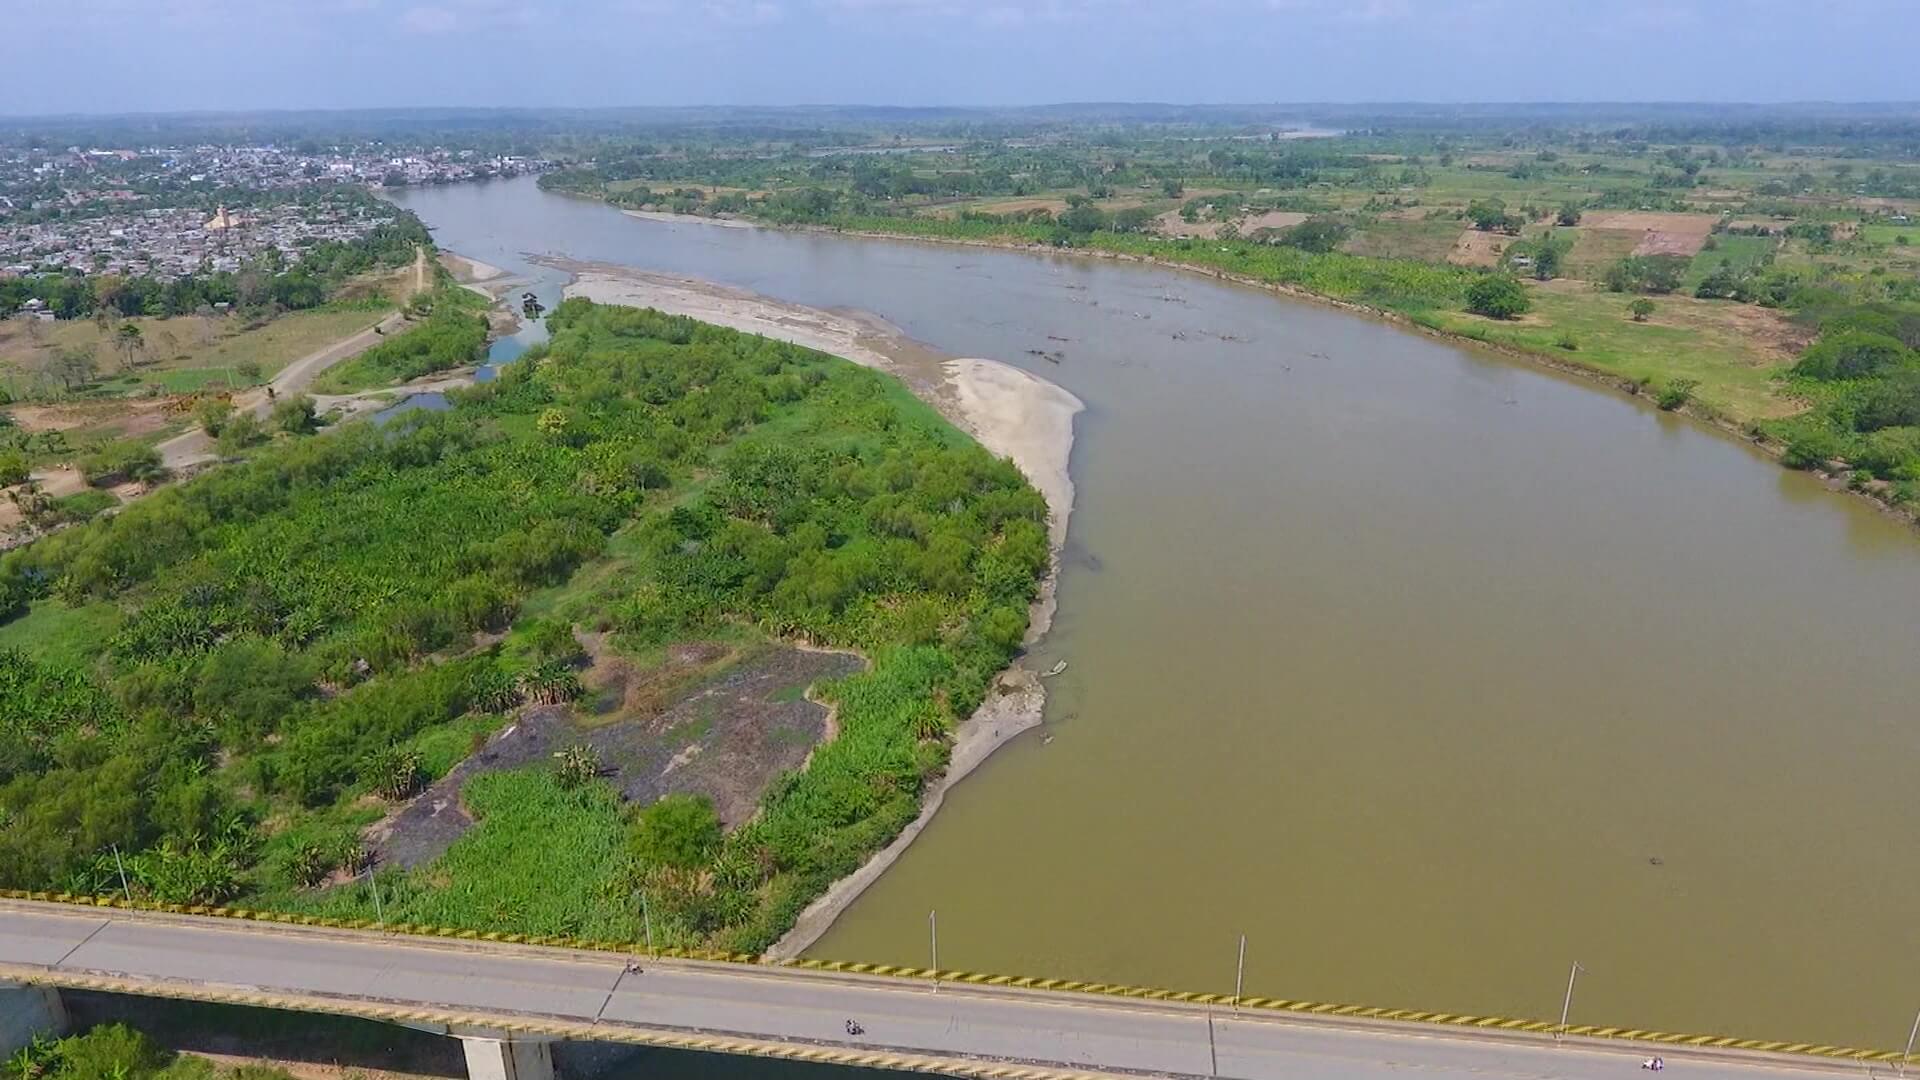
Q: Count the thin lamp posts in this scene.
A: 7